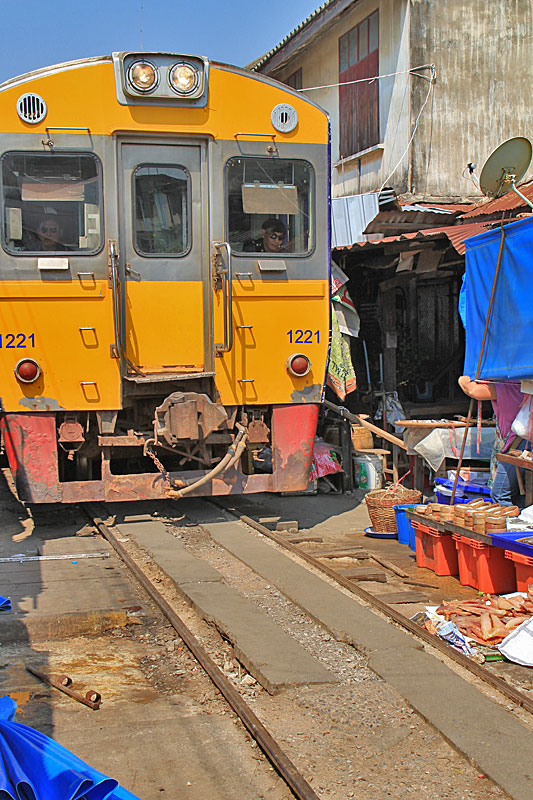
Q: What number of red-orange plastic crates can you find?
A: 3